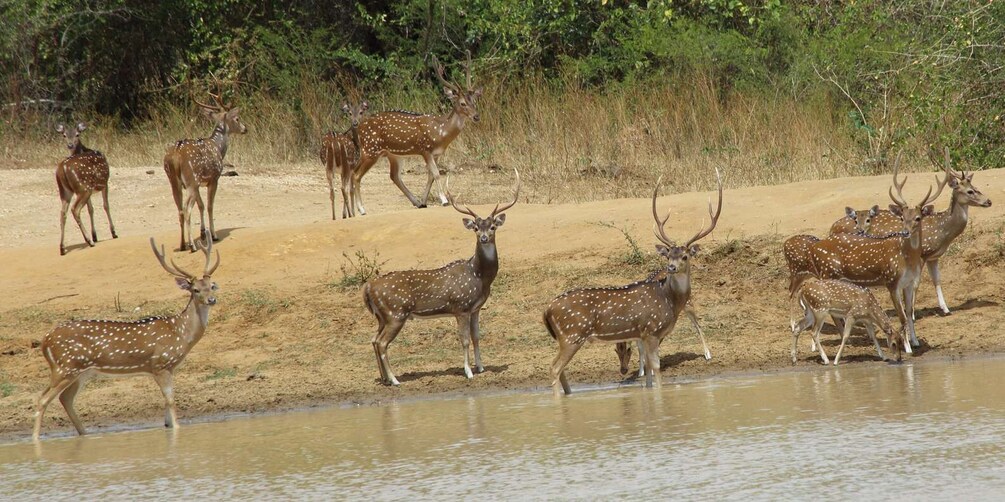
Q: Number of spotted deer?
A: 12